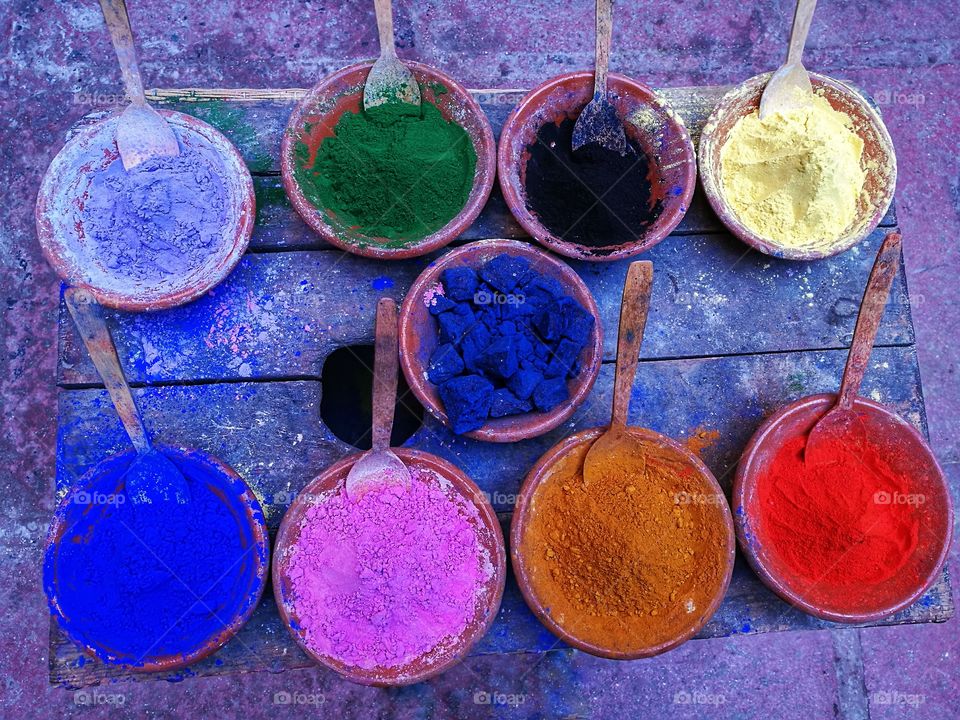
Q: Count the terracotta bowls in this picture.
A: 9